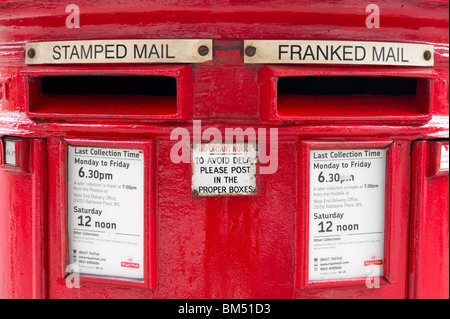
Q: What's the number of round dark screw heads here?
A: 4